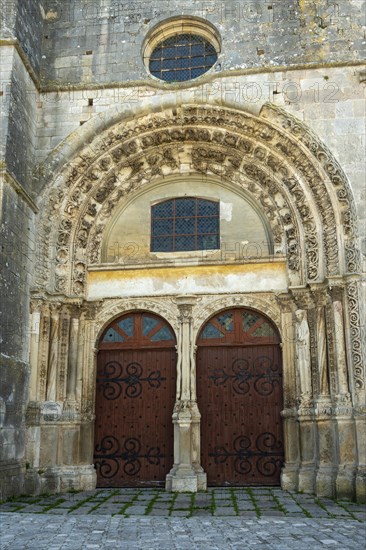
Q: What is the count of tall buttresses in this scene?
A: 1